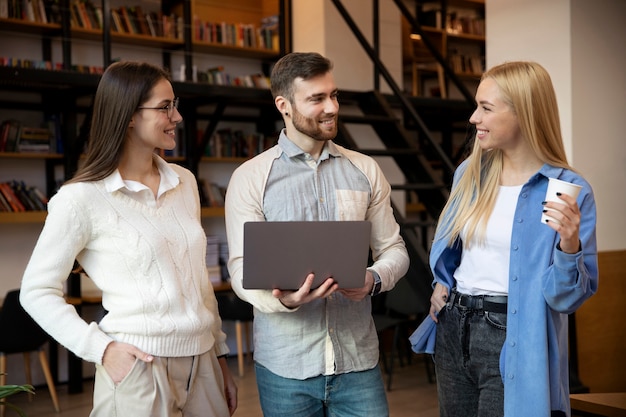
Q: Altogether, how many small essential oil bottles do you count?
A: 0